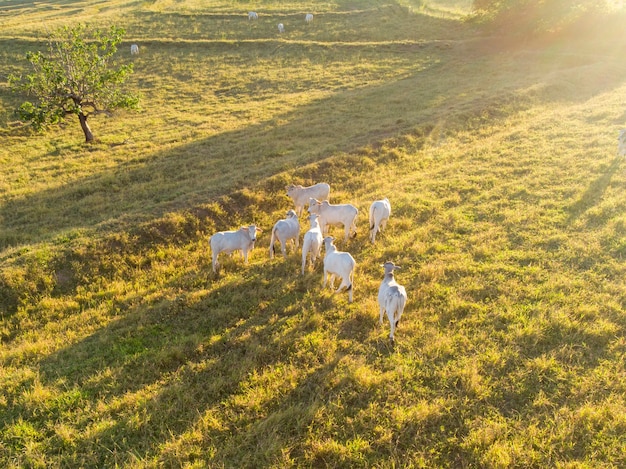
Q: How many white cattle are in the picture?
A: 13